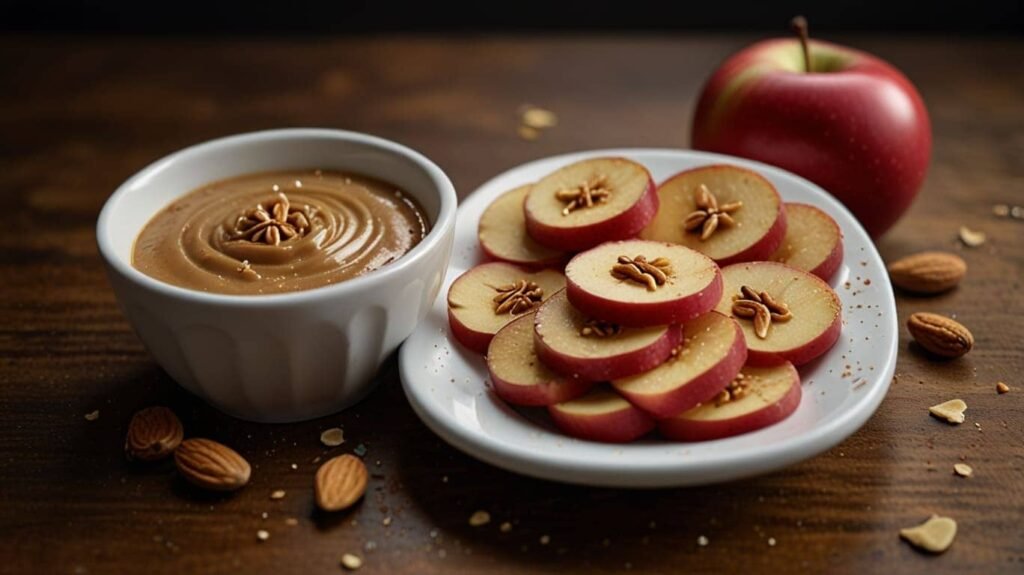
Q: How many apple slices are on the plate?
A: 12